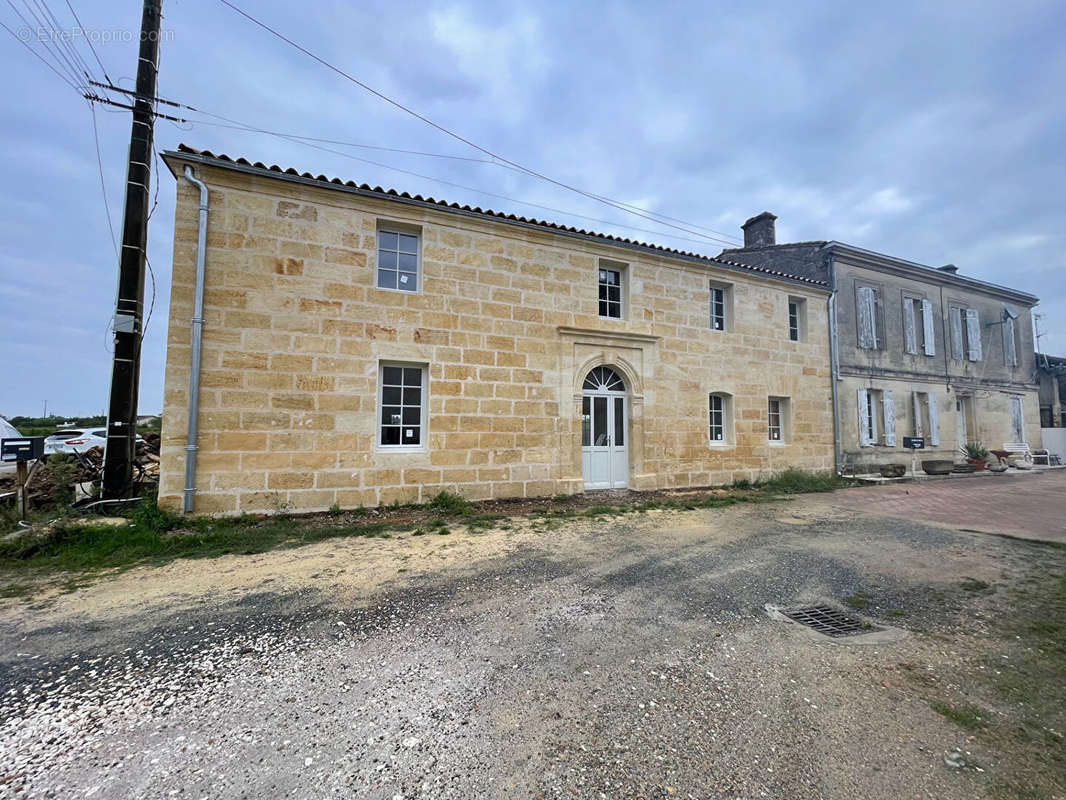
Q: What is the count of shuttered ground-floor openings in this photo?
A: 3